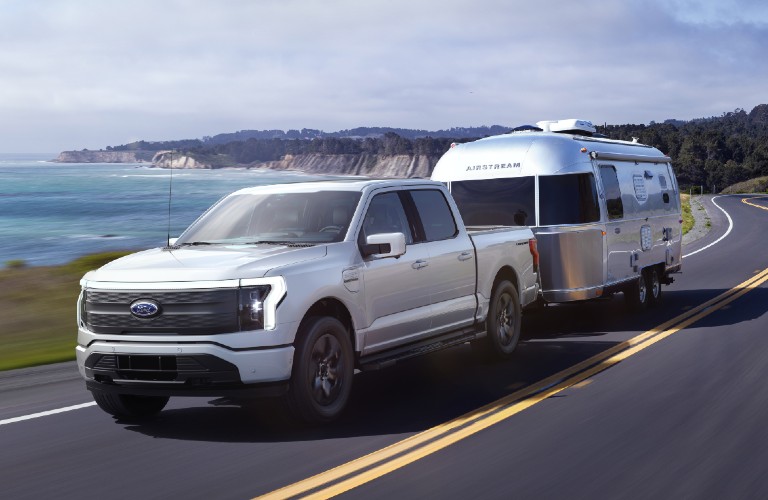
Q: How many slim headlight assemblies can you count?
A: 2